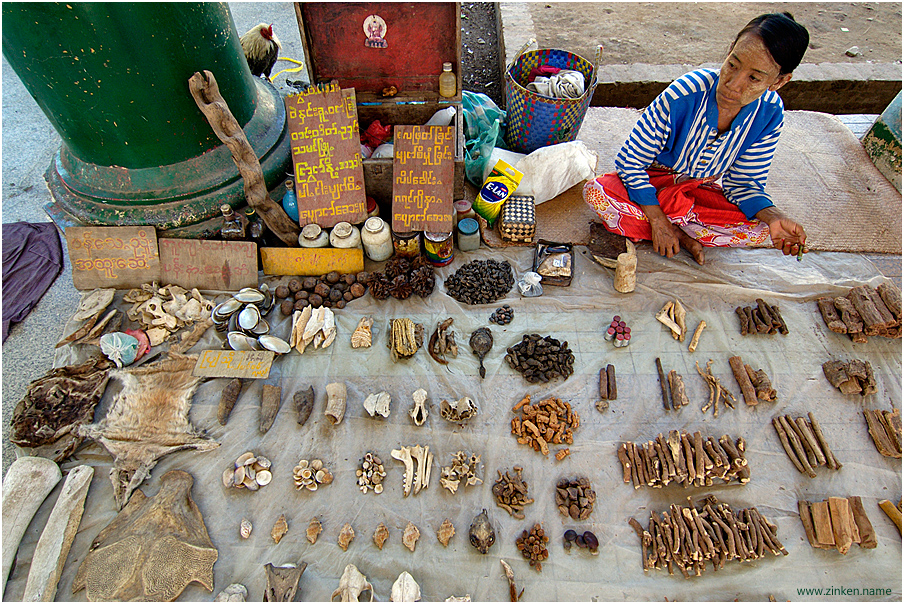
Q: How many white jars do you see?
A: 3